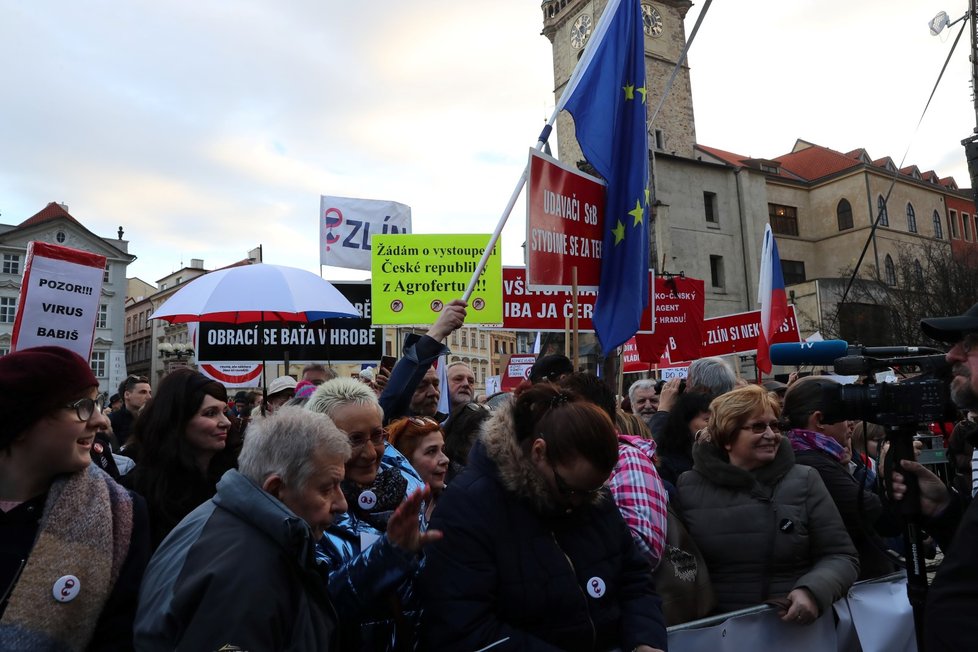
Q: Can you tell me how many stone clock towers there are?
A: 1